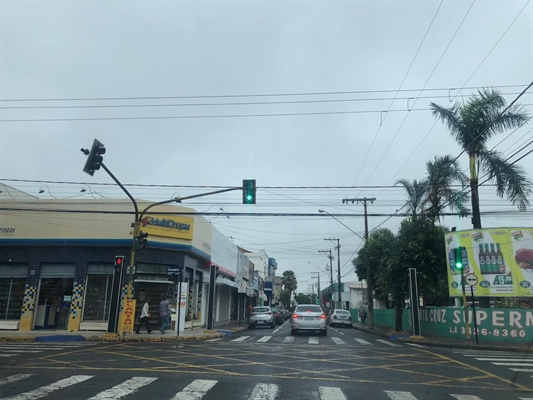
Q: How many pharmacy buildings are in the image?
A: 1